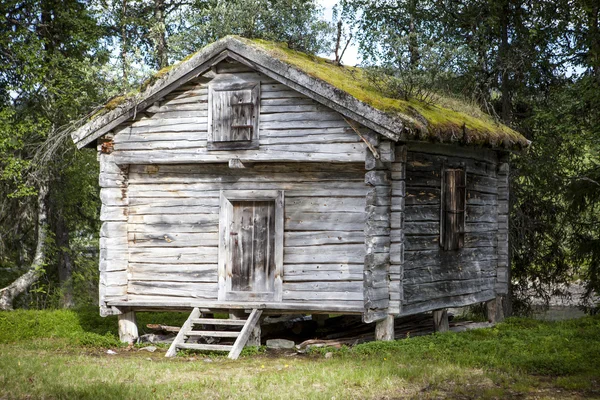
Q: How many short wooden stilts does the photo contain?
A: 5